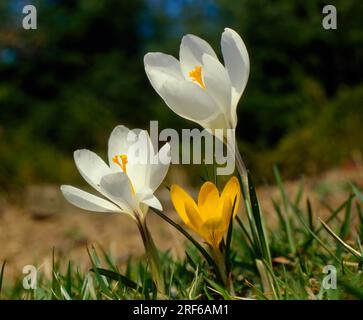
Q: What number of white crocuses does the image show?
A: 2